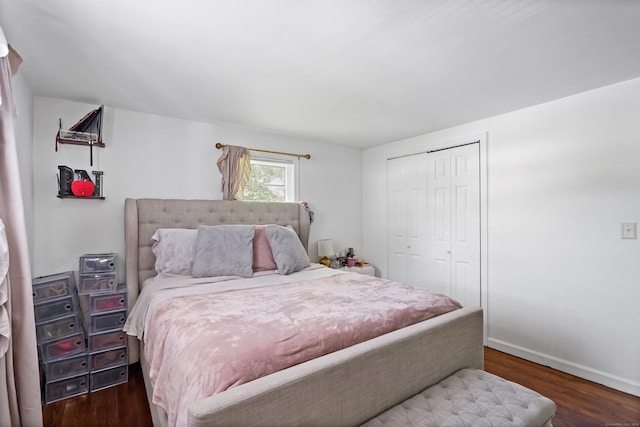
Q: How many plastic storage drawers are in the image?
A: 13